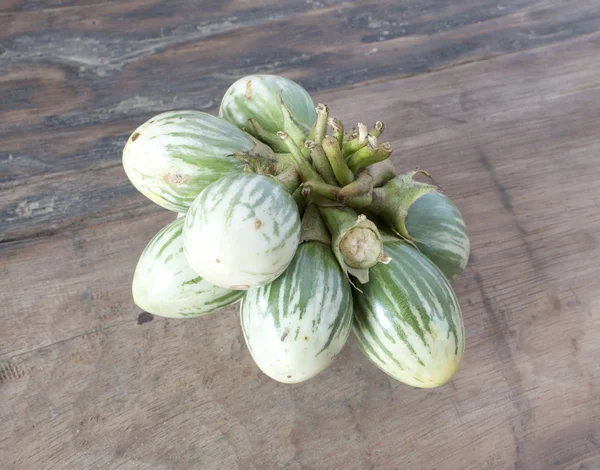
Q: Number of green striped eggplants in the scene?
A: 7